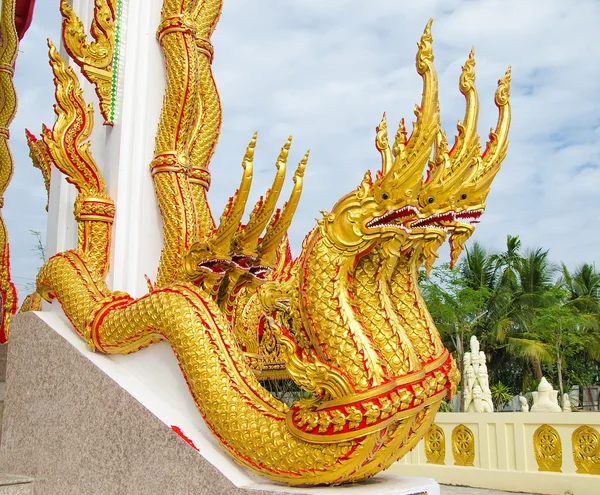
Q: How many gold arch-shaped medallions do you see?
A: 4